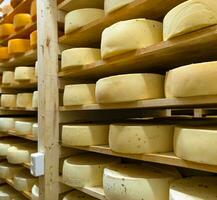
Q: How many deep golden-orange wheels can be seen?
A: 6